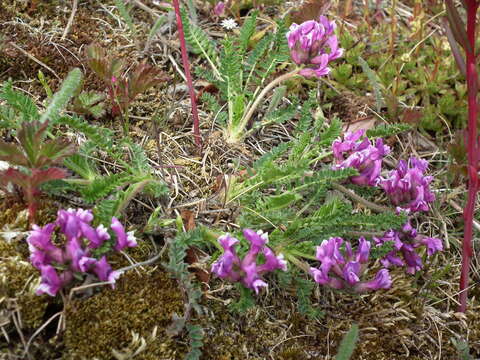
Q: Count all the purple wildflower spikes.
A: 7